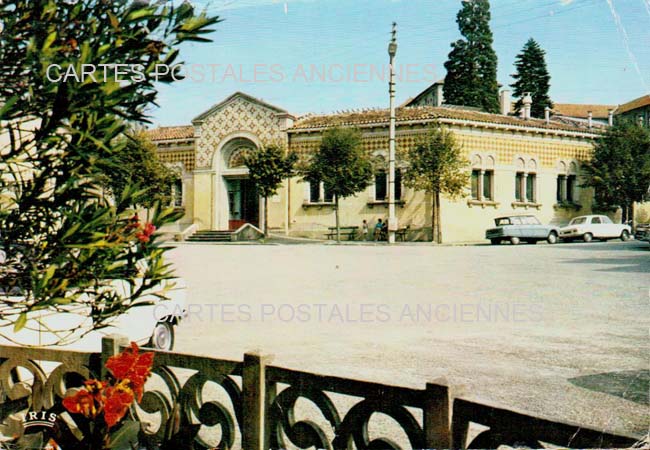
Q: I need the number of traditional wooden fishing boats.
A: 0